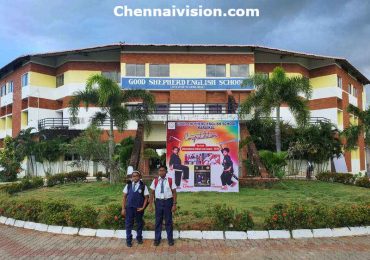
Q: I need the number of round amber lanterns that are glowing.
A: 0